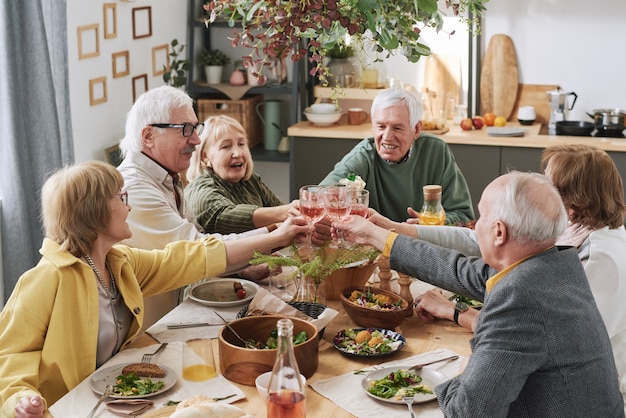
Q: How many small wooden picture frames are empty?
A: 7